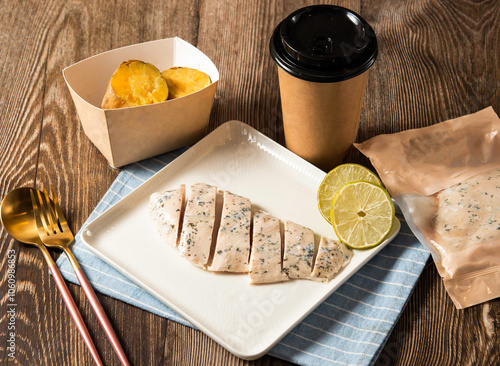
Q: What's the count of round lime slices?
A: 2